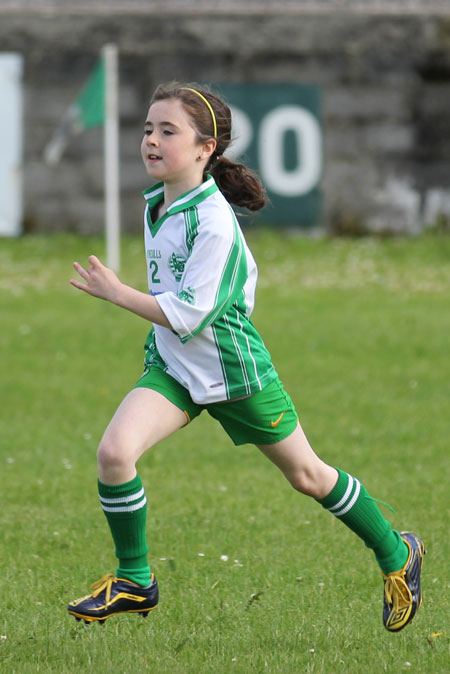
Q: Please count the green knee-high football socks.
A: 2